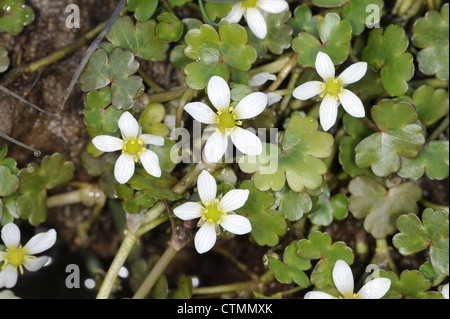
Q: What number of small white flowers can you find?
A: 7